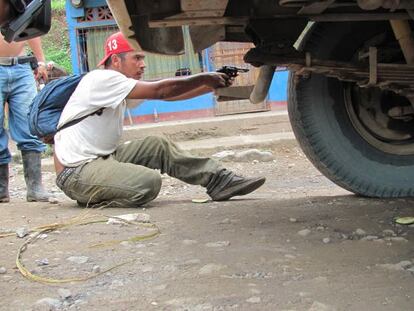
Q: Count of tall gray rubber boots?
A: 2